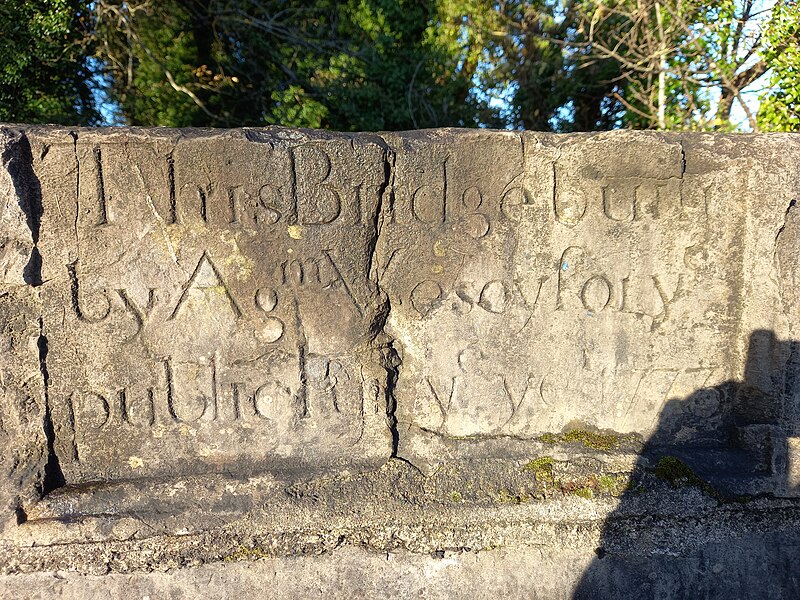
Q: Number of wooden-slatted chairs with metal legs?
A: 0